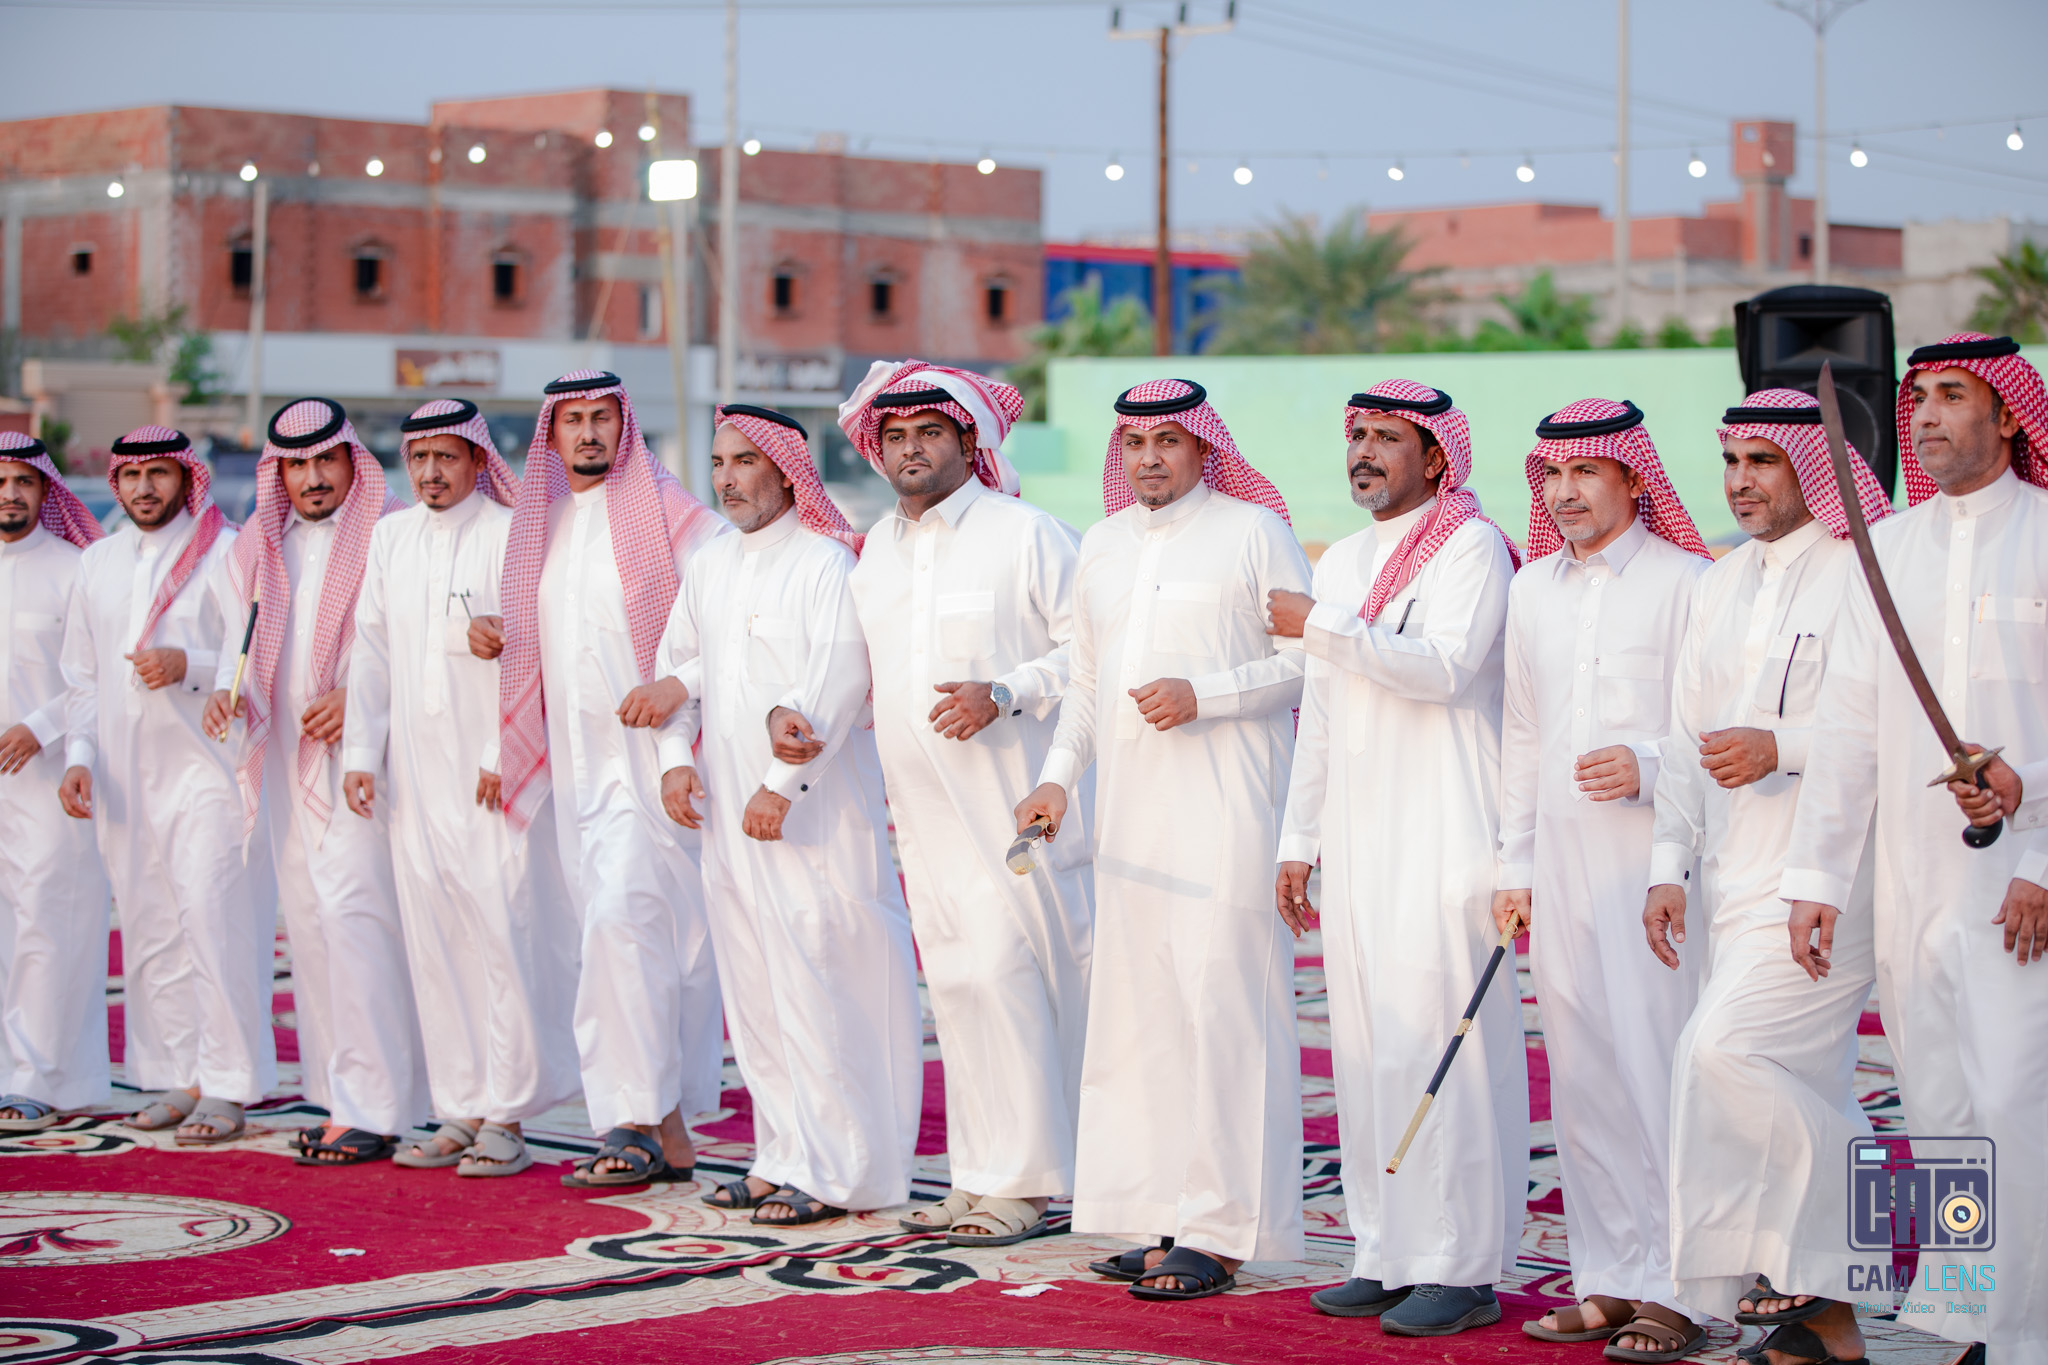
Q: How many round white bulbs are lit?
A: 15